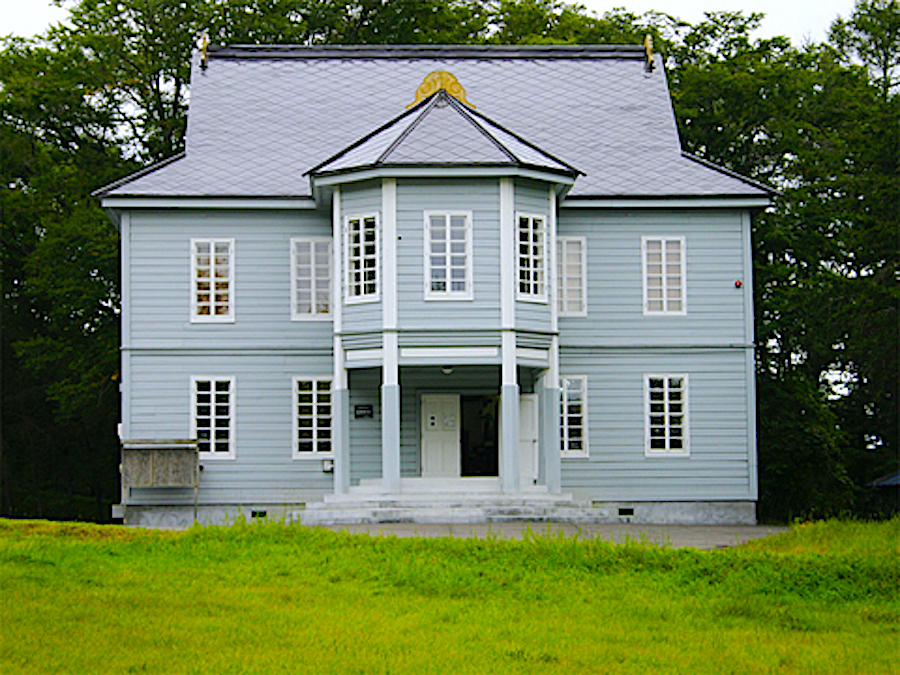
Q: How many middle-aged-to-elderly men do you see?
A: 0